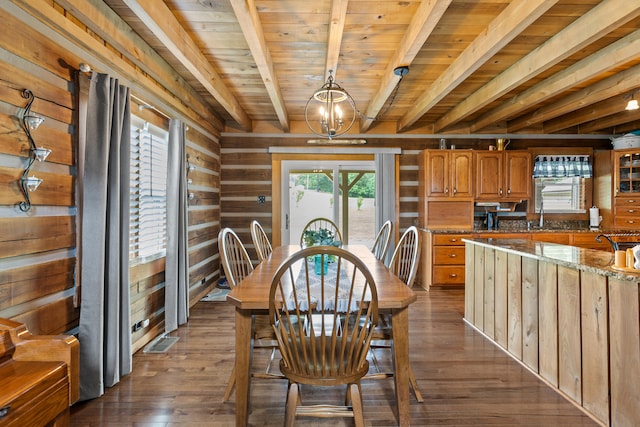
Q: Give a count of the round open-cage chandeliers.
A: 1